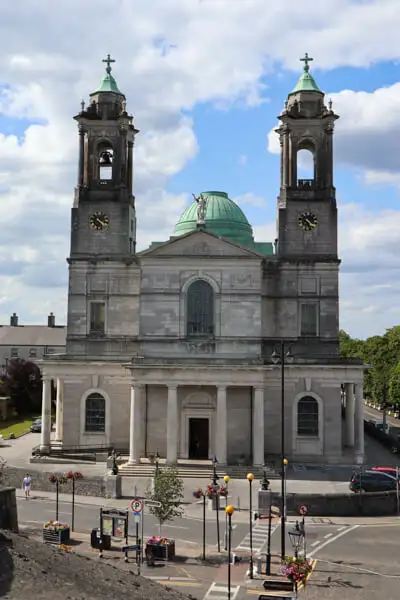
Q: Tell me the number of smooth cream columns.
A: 8